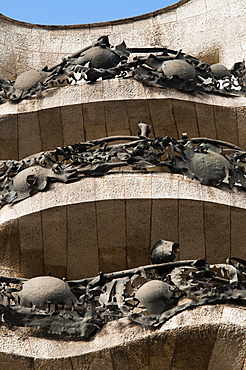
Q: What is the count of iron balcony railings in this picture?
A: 3